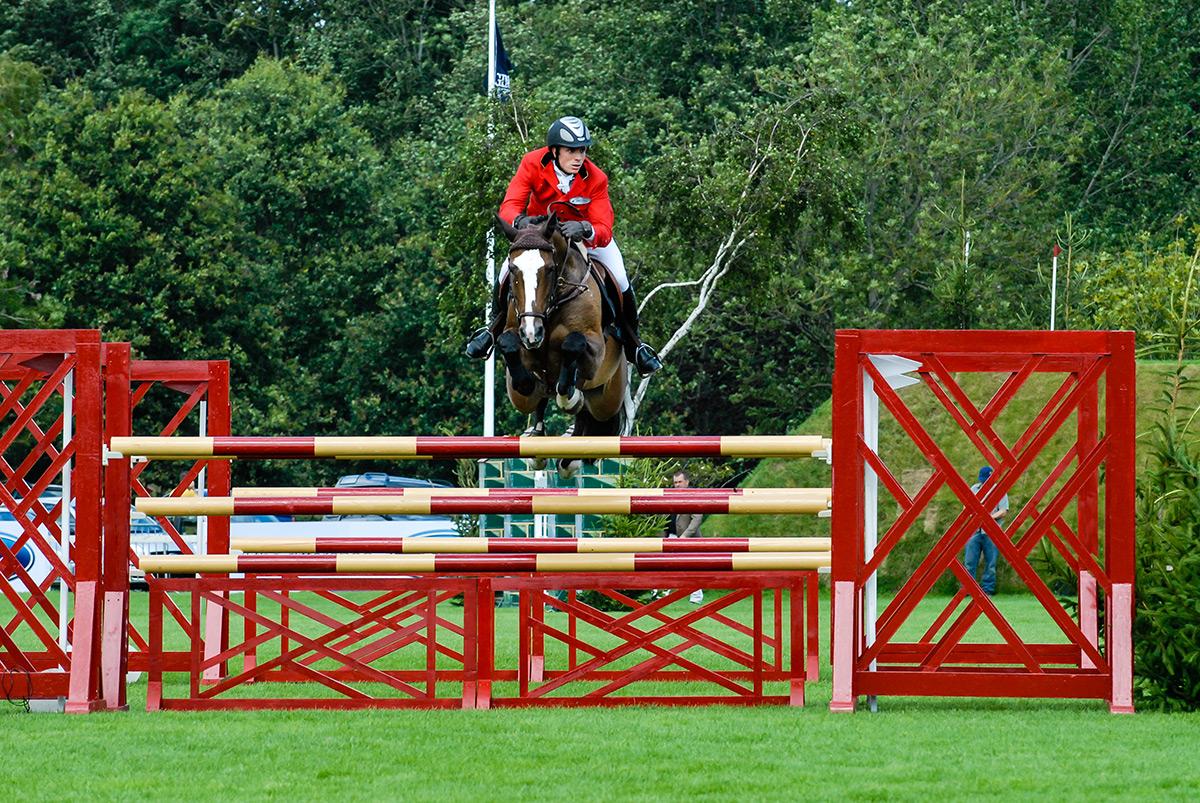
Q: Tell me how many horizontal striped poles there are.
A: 5